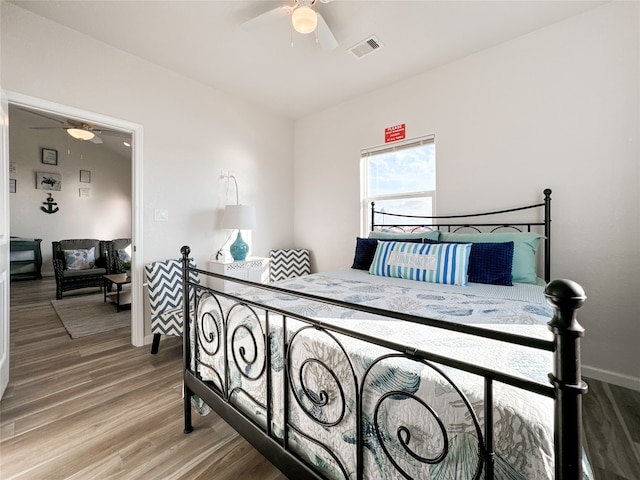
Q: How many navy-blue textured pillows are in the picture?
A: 2